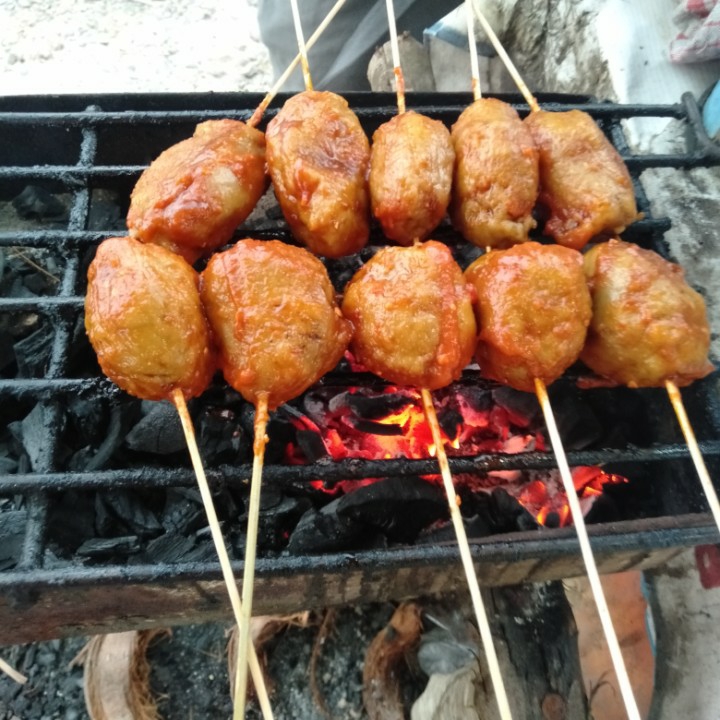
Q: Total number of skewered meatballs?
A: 10